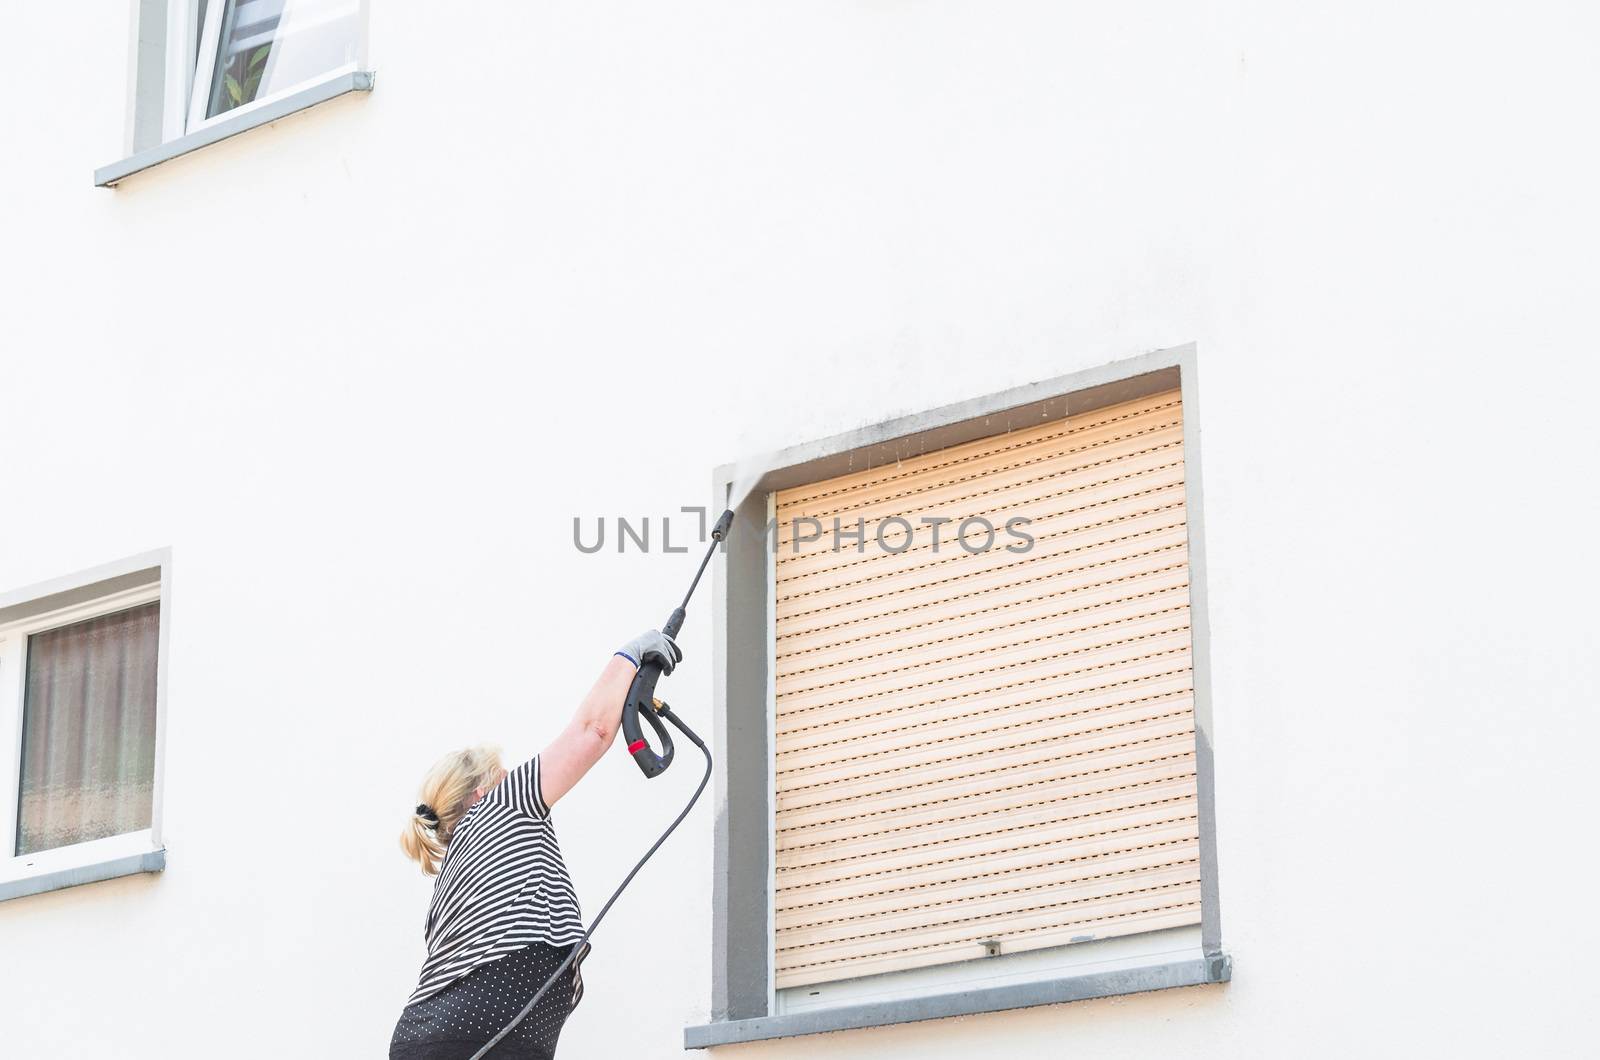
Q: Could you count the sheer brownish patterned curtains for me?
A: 1